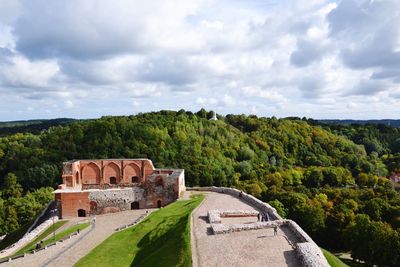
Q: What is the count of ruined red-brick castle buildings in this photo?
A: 1